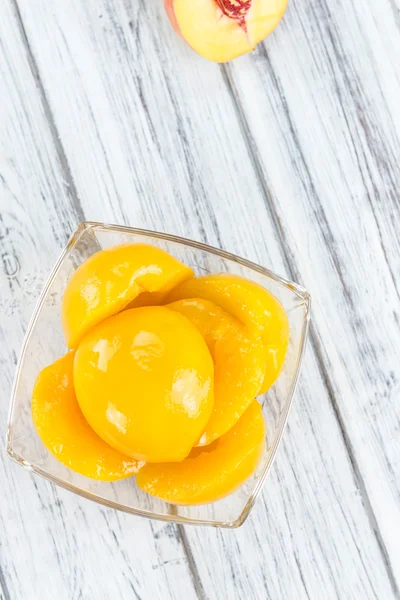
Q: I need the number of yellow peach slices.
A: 6